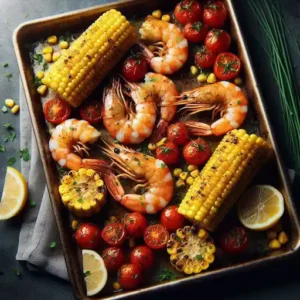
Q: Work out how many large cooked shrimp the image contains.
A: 6